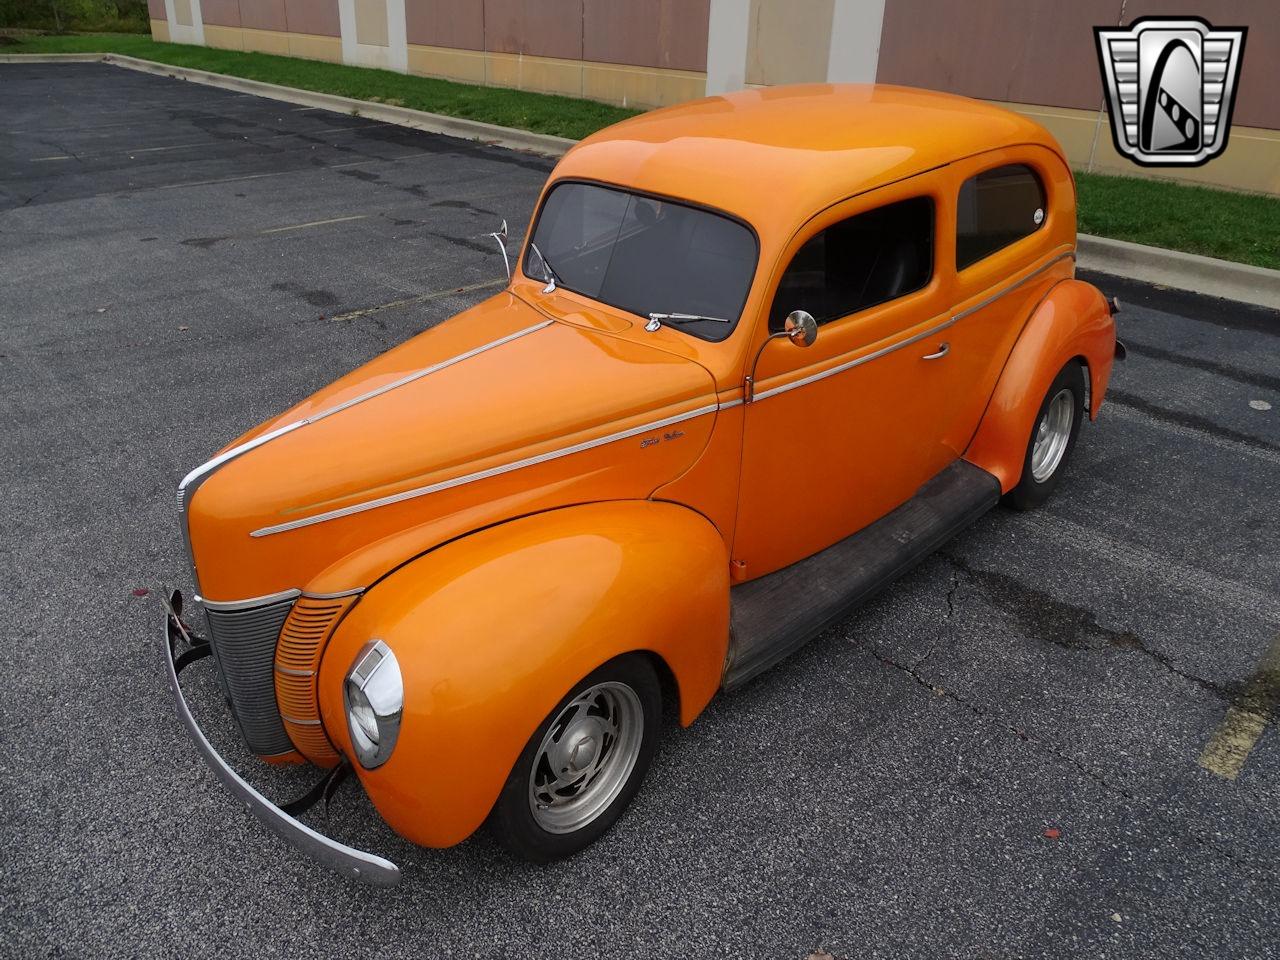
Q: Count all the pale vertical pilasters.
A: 3